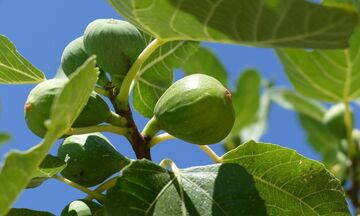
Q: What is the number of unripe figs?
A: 6